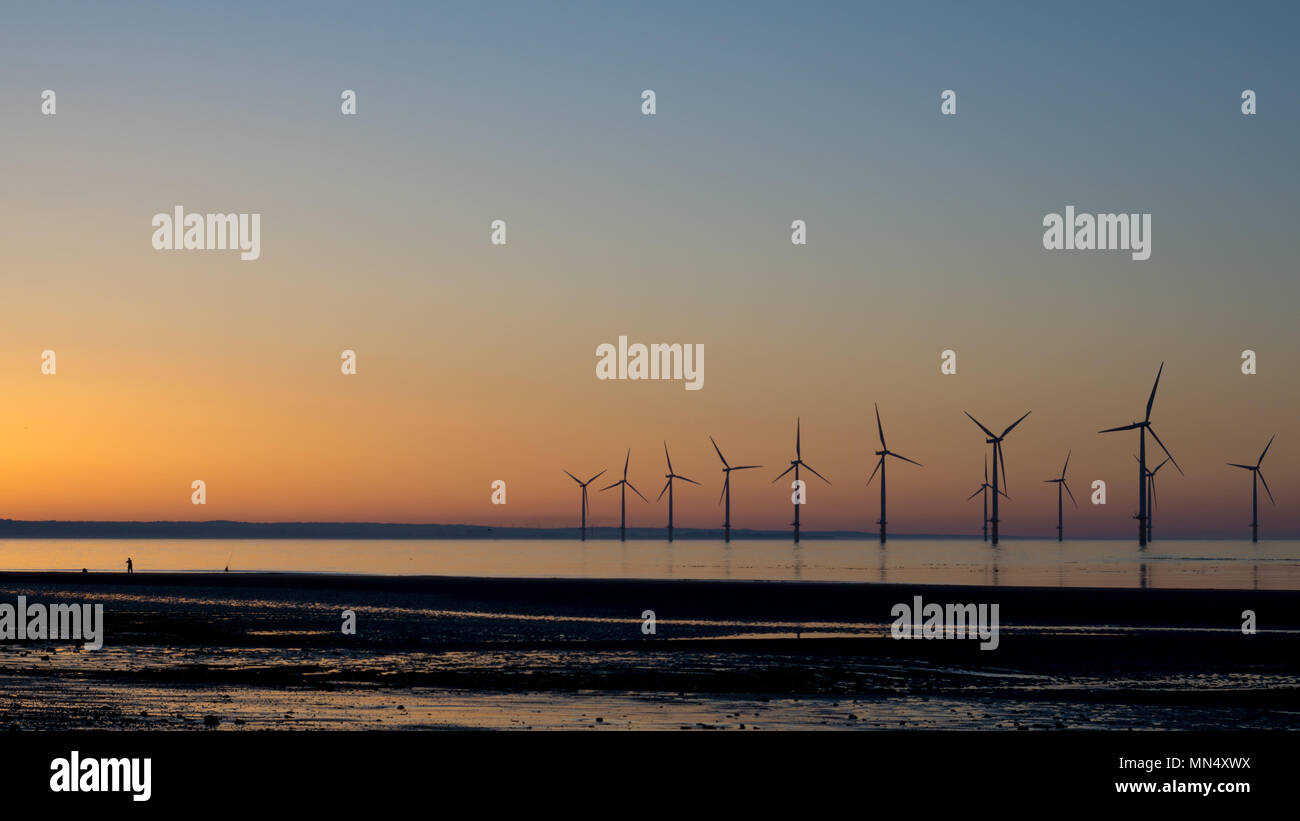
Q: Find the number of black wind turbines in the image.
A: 12